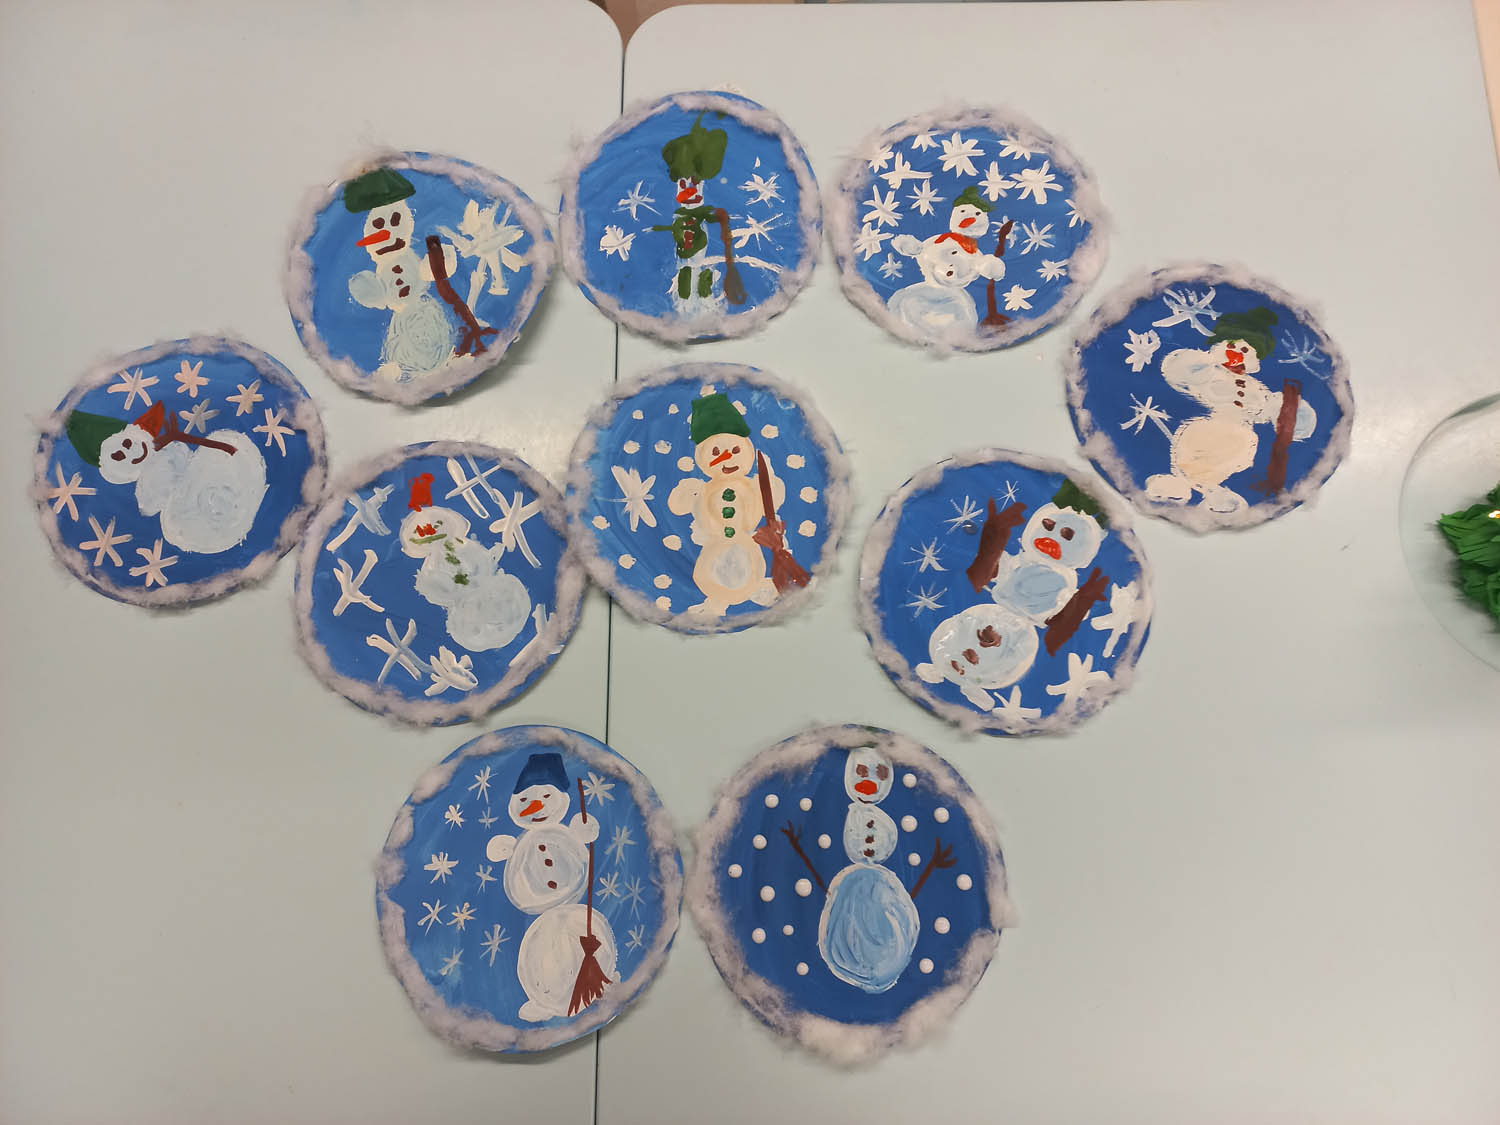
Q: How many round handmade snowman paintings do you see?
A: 10